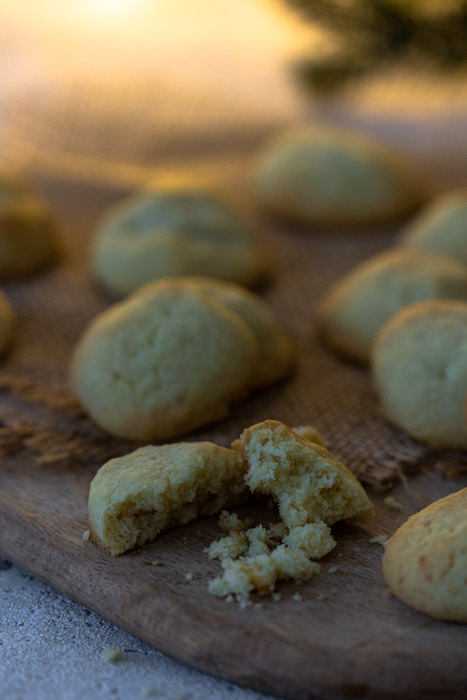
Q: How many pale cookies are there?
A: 11